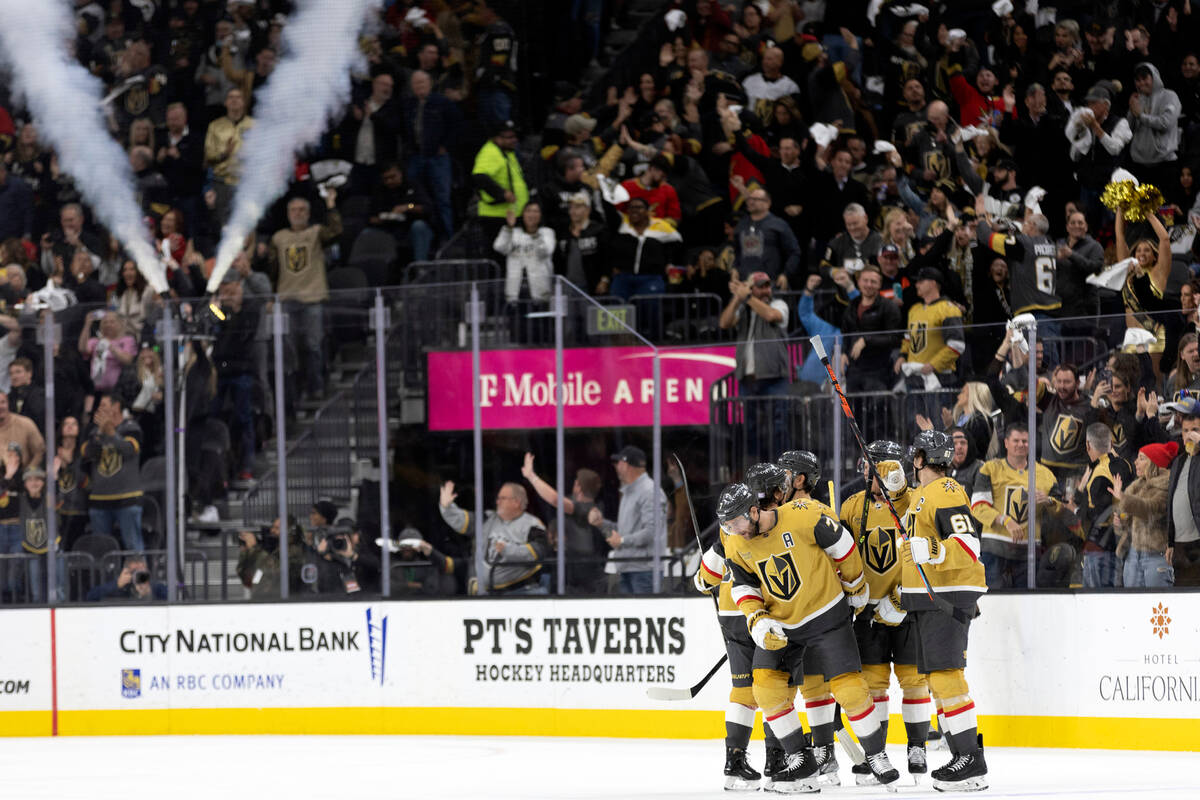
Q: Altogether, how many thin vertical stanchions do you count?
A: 9